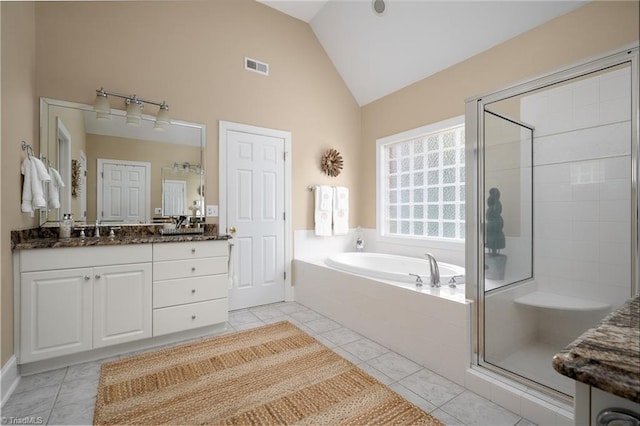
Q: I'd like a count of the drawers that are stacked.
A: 4